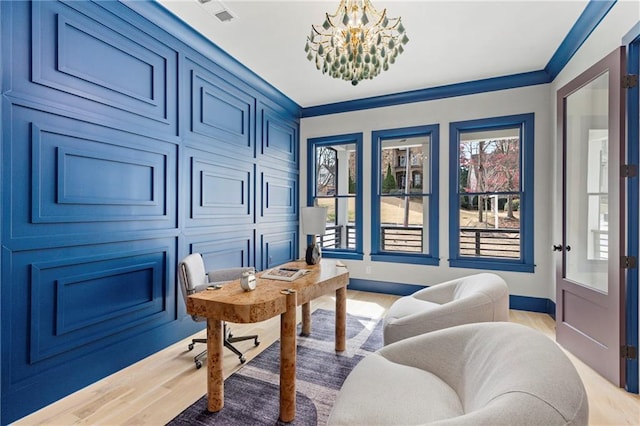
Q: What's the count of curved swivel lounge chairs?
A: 2